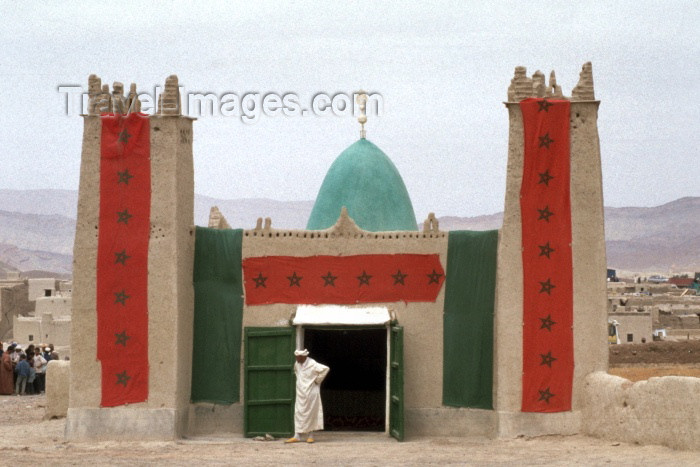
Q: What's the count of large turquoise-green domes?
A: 1